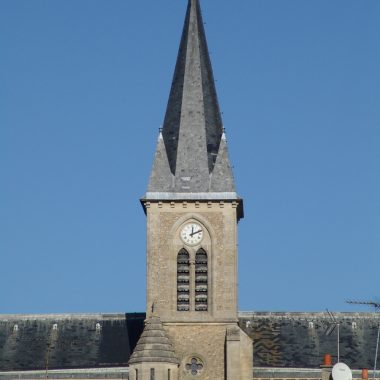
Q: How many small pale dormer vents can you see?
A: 6